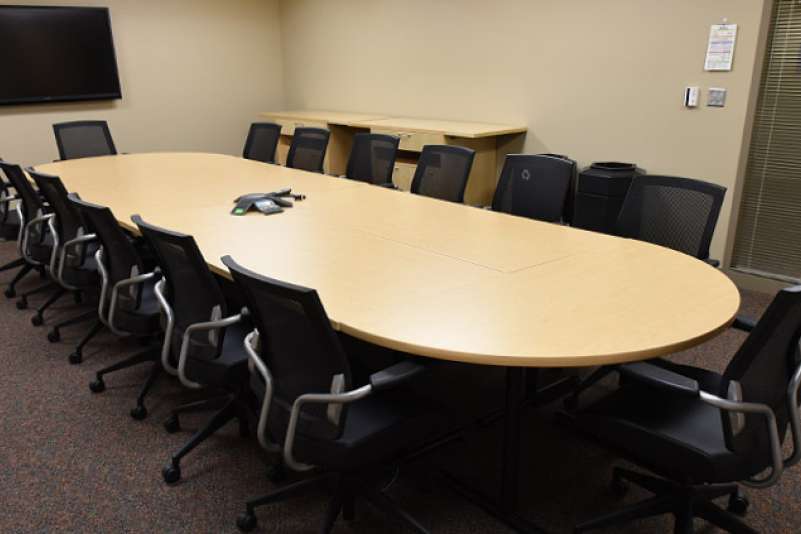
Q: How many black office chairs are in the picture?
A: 14